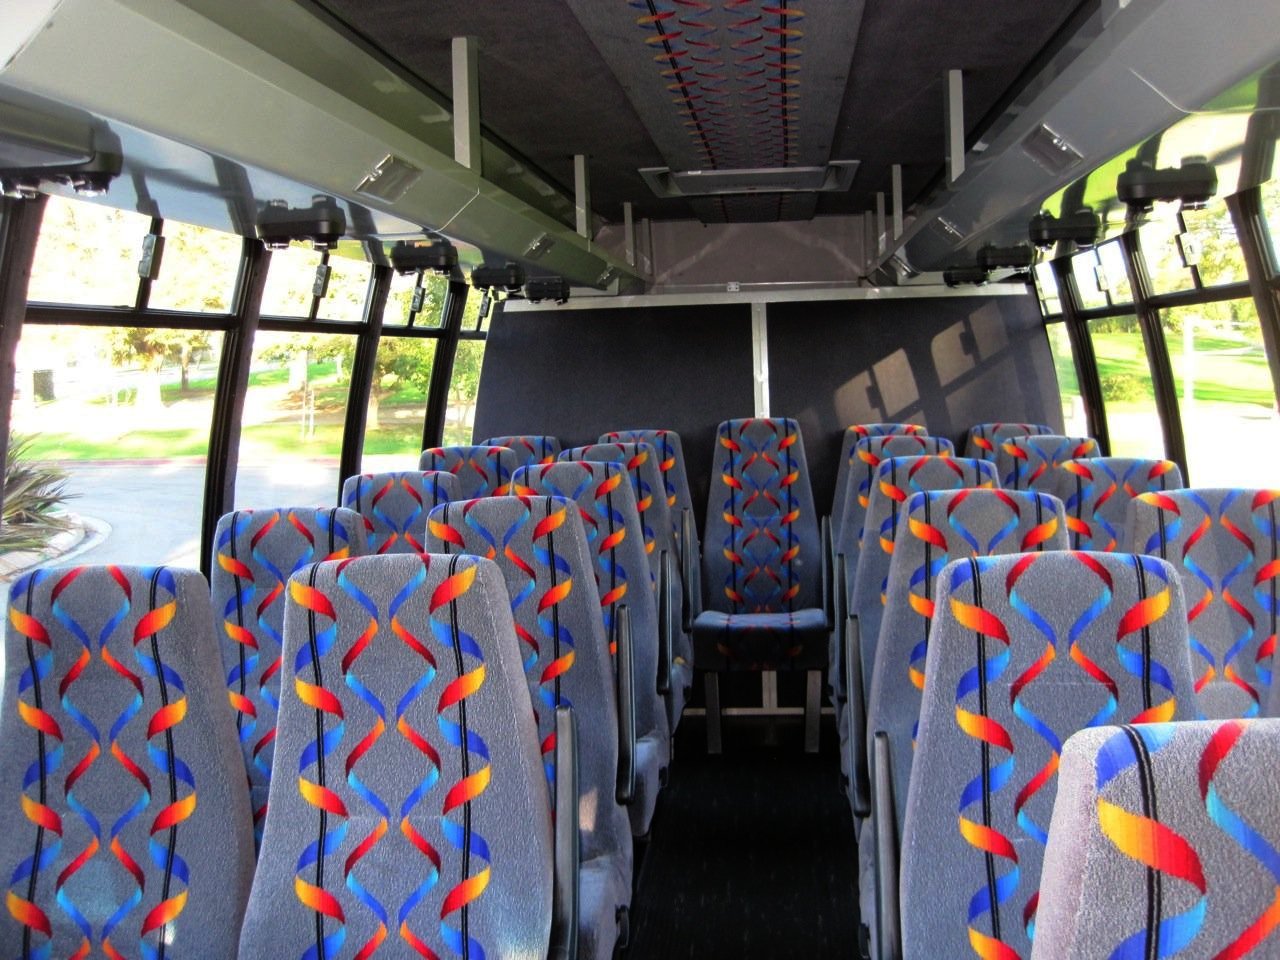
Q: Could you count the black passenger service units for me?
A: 9